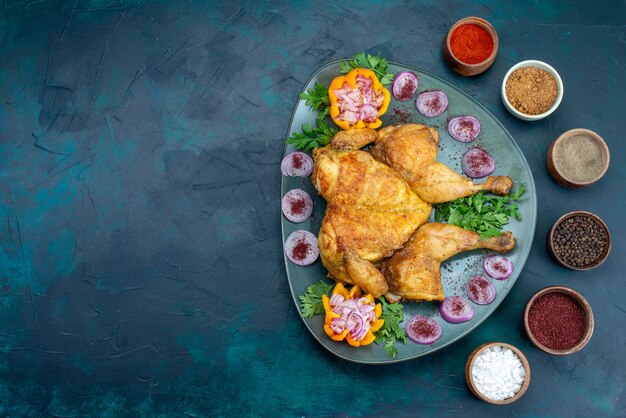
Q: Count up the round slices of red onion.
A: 11